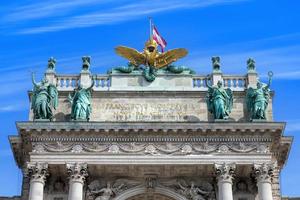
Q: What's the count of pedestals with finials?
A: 4